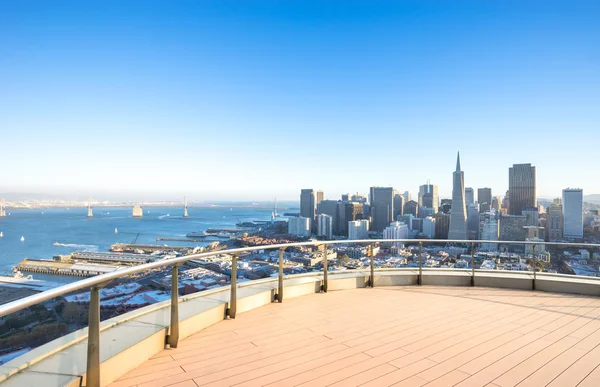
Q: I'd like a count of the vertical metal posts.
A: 9